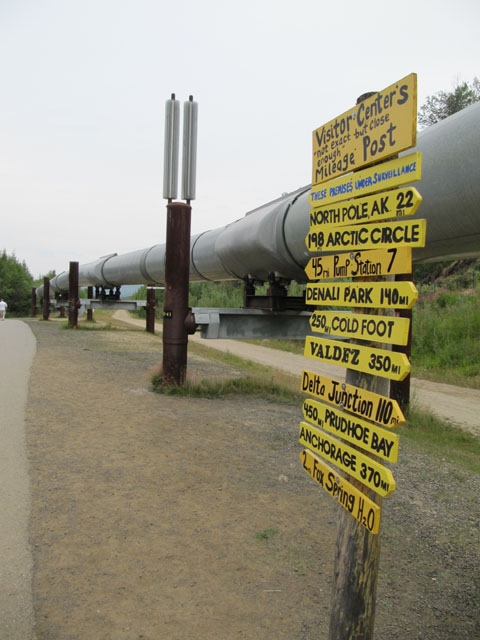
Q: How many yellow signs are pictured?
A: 12